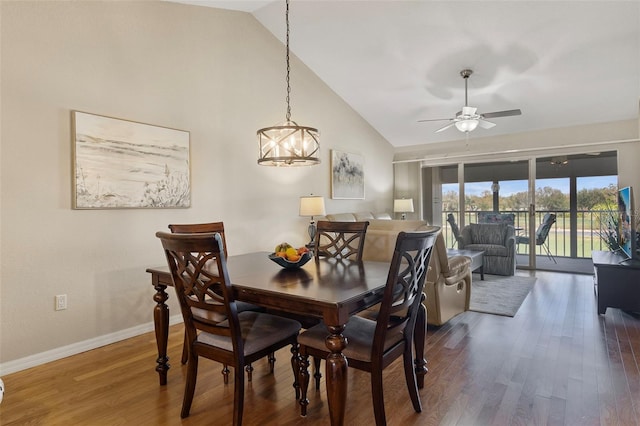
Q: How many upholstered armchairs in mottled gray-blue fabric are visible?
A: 1